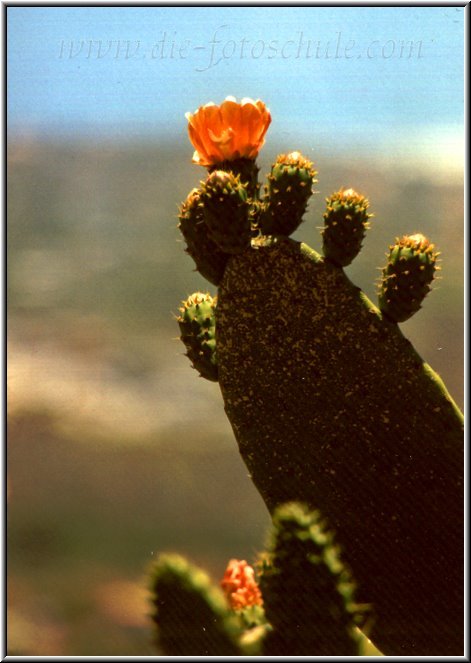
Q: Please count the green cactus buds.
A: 6